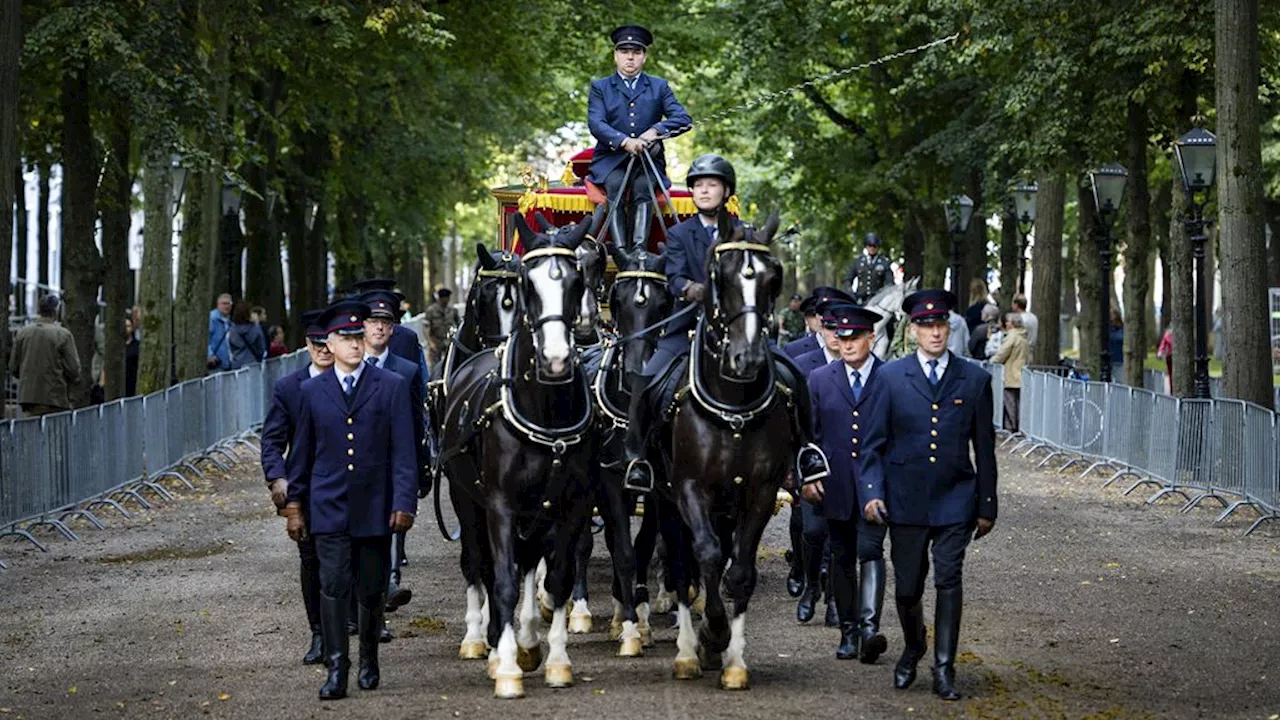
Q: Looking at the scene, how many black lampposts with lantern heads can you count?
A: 6